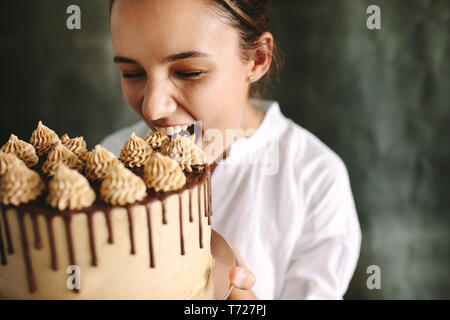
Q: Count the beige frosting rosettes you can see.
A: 13